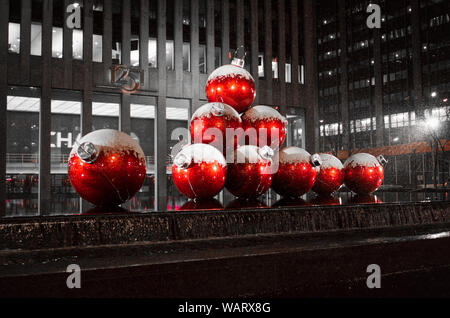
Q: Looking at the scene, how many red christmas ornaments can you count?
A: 9